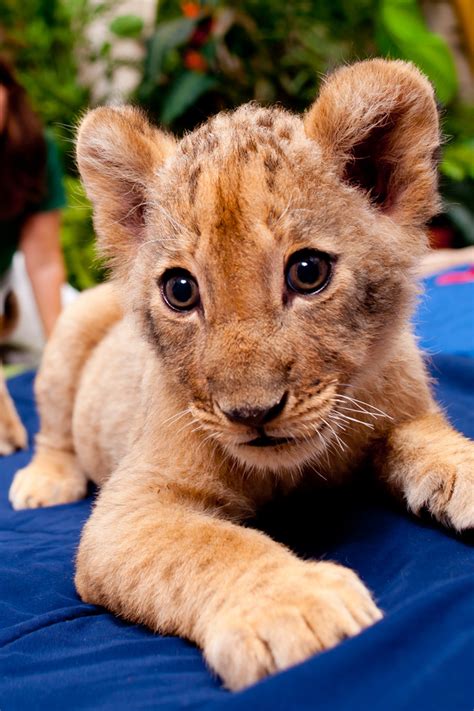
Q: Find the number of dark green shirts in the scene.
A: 1